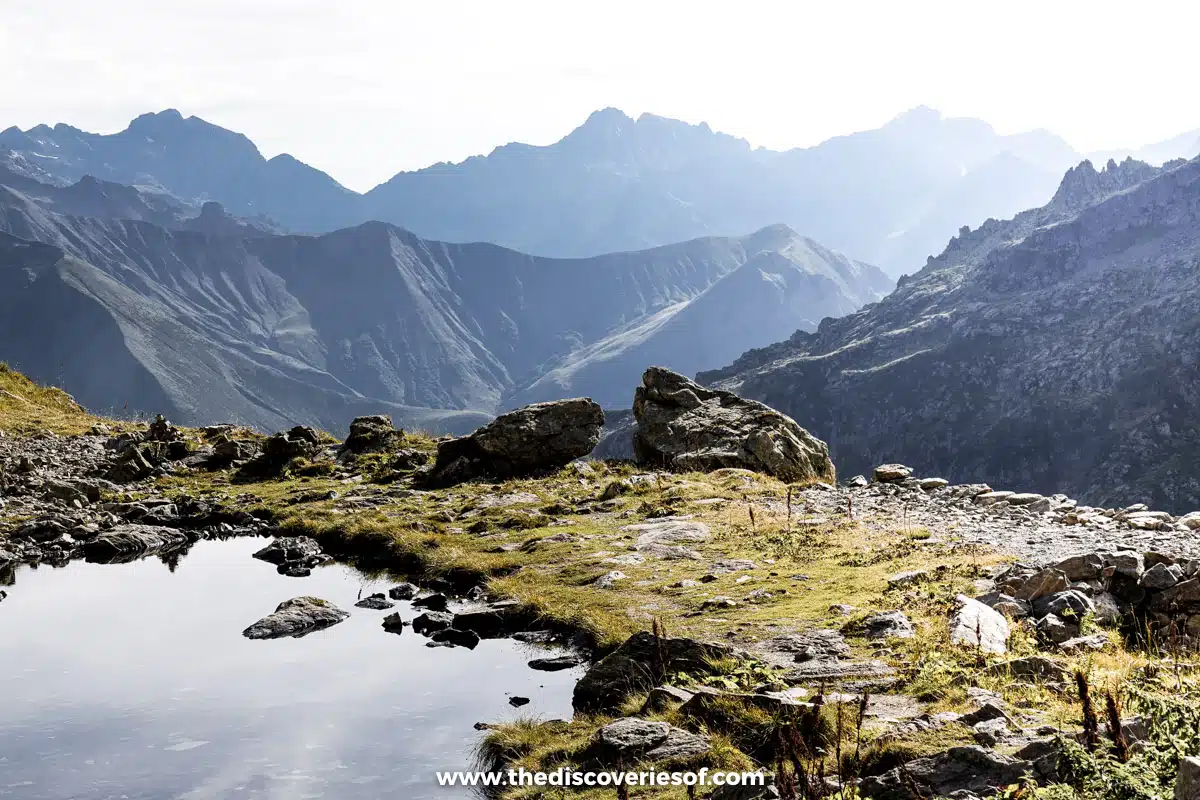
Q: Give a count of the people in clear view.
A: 0